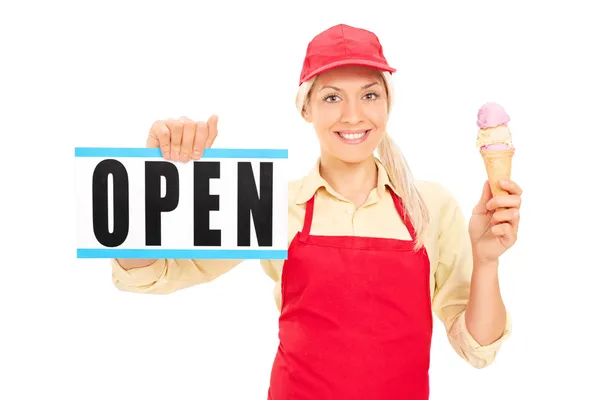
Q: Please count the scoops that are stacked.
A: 3